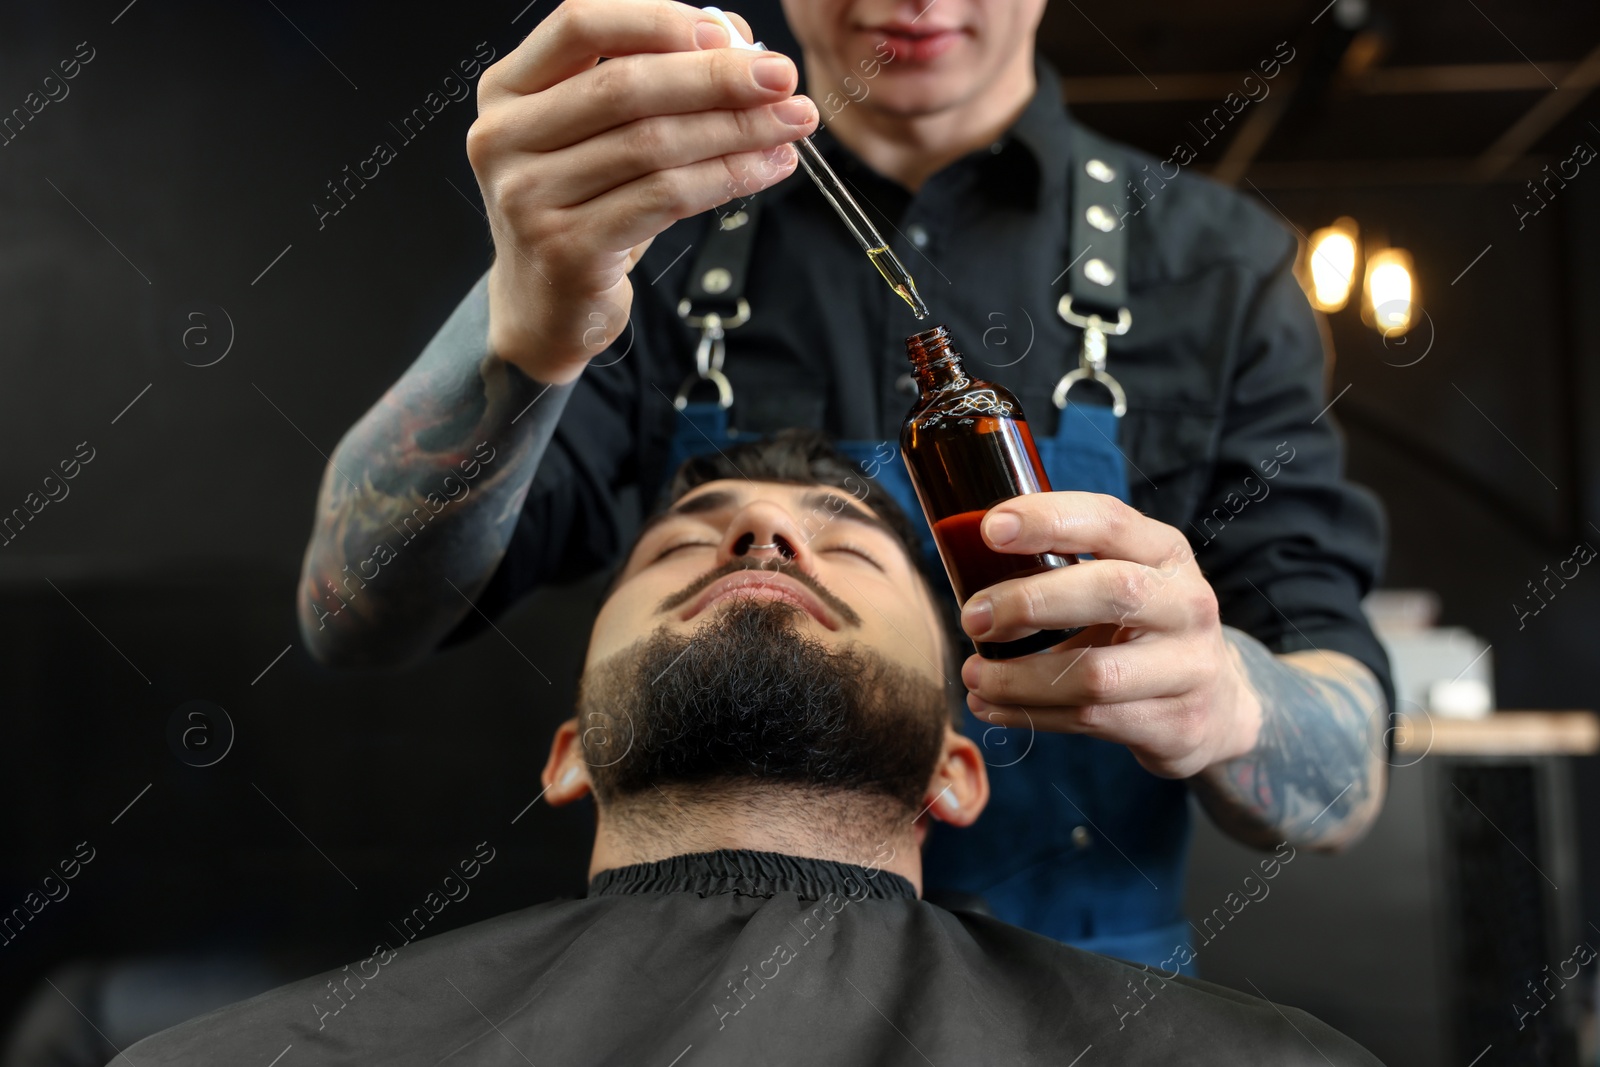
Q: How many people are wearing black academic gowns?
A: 0